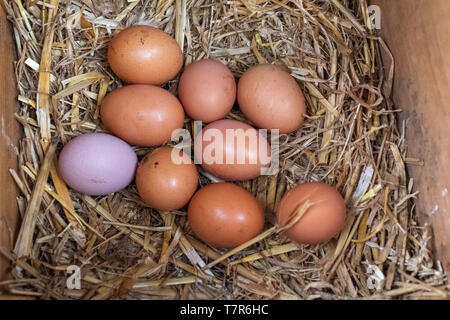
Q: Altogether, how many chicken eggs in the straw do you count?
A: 9